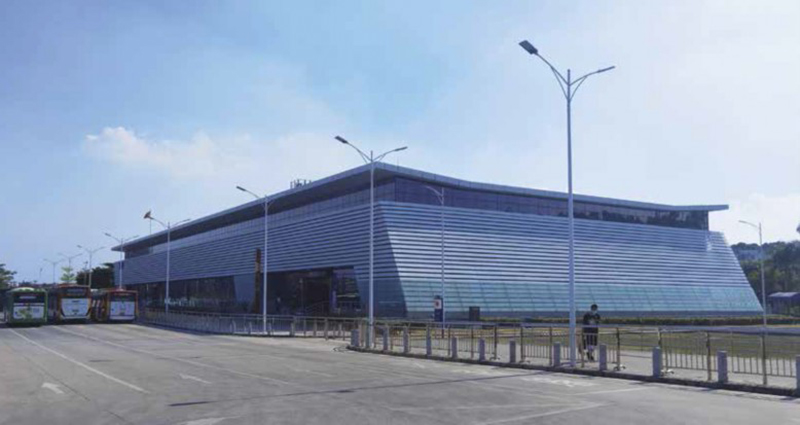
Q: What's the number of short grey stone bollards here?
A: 12